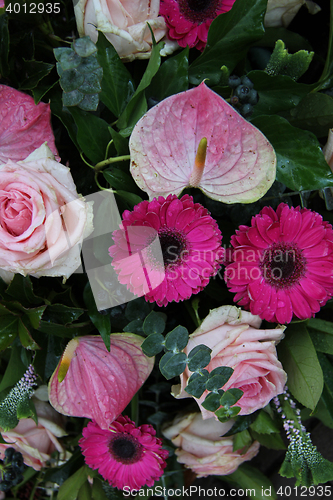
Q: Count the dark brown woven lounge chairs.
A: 0